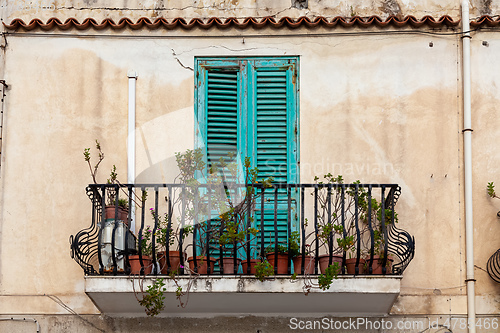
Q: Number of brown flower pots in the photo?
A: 12